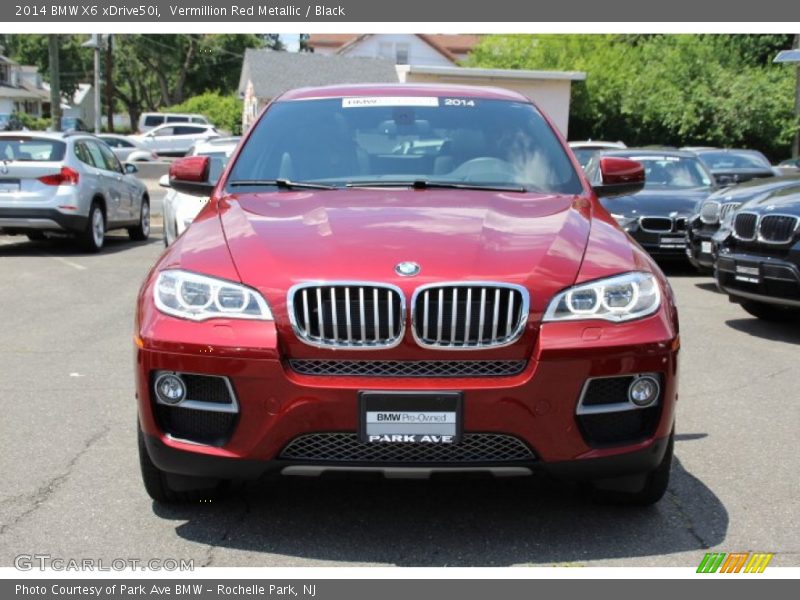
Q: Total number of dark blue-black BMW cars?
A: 3